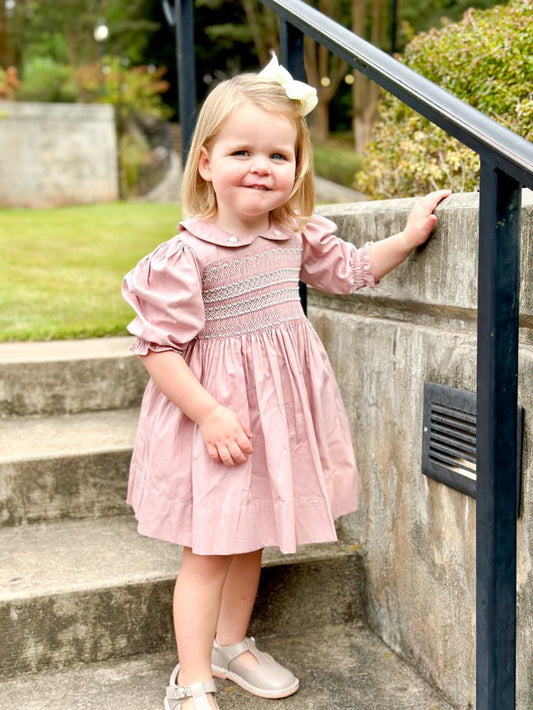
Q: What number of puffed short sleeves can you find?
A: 2